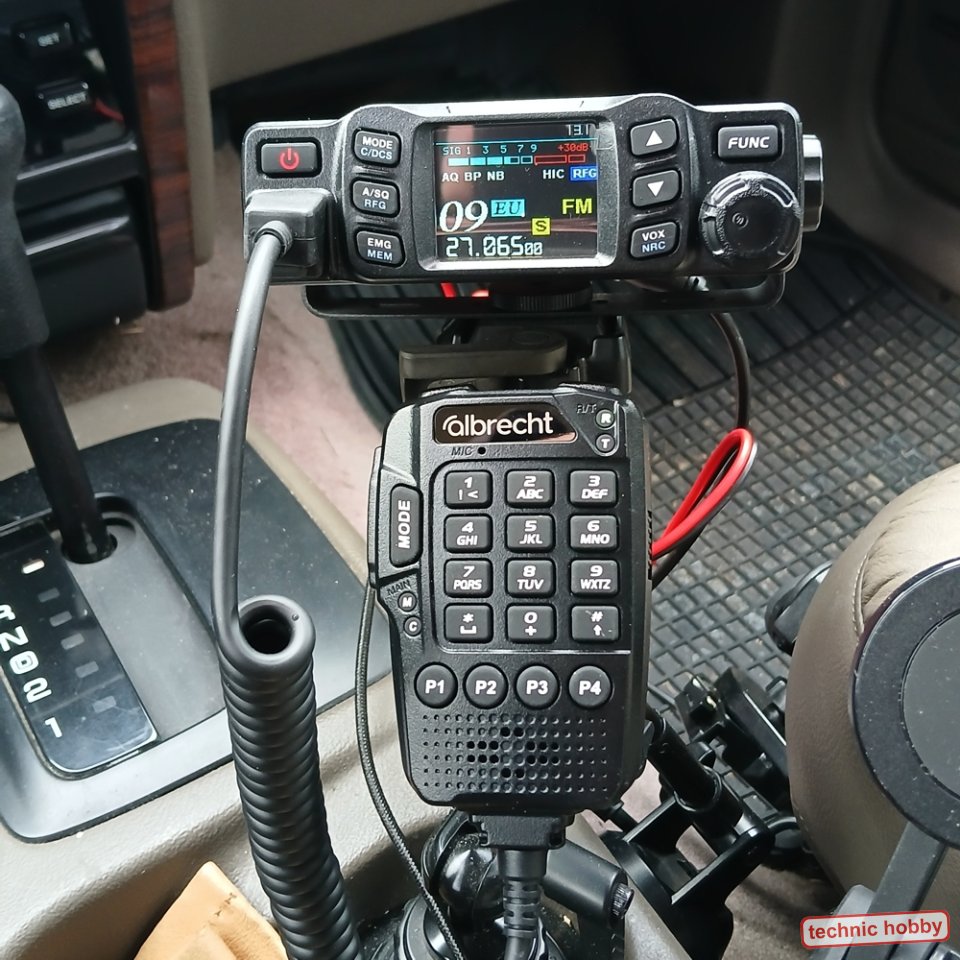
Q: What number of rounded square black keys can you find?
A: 12